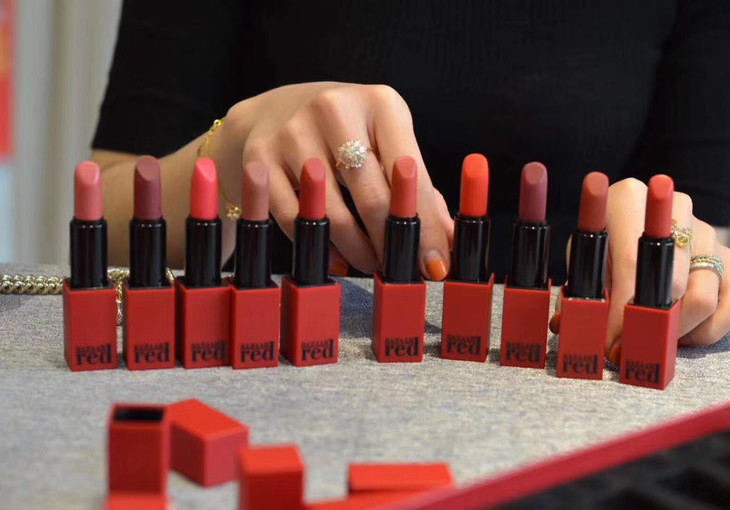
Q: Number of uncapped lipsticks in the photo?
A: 10